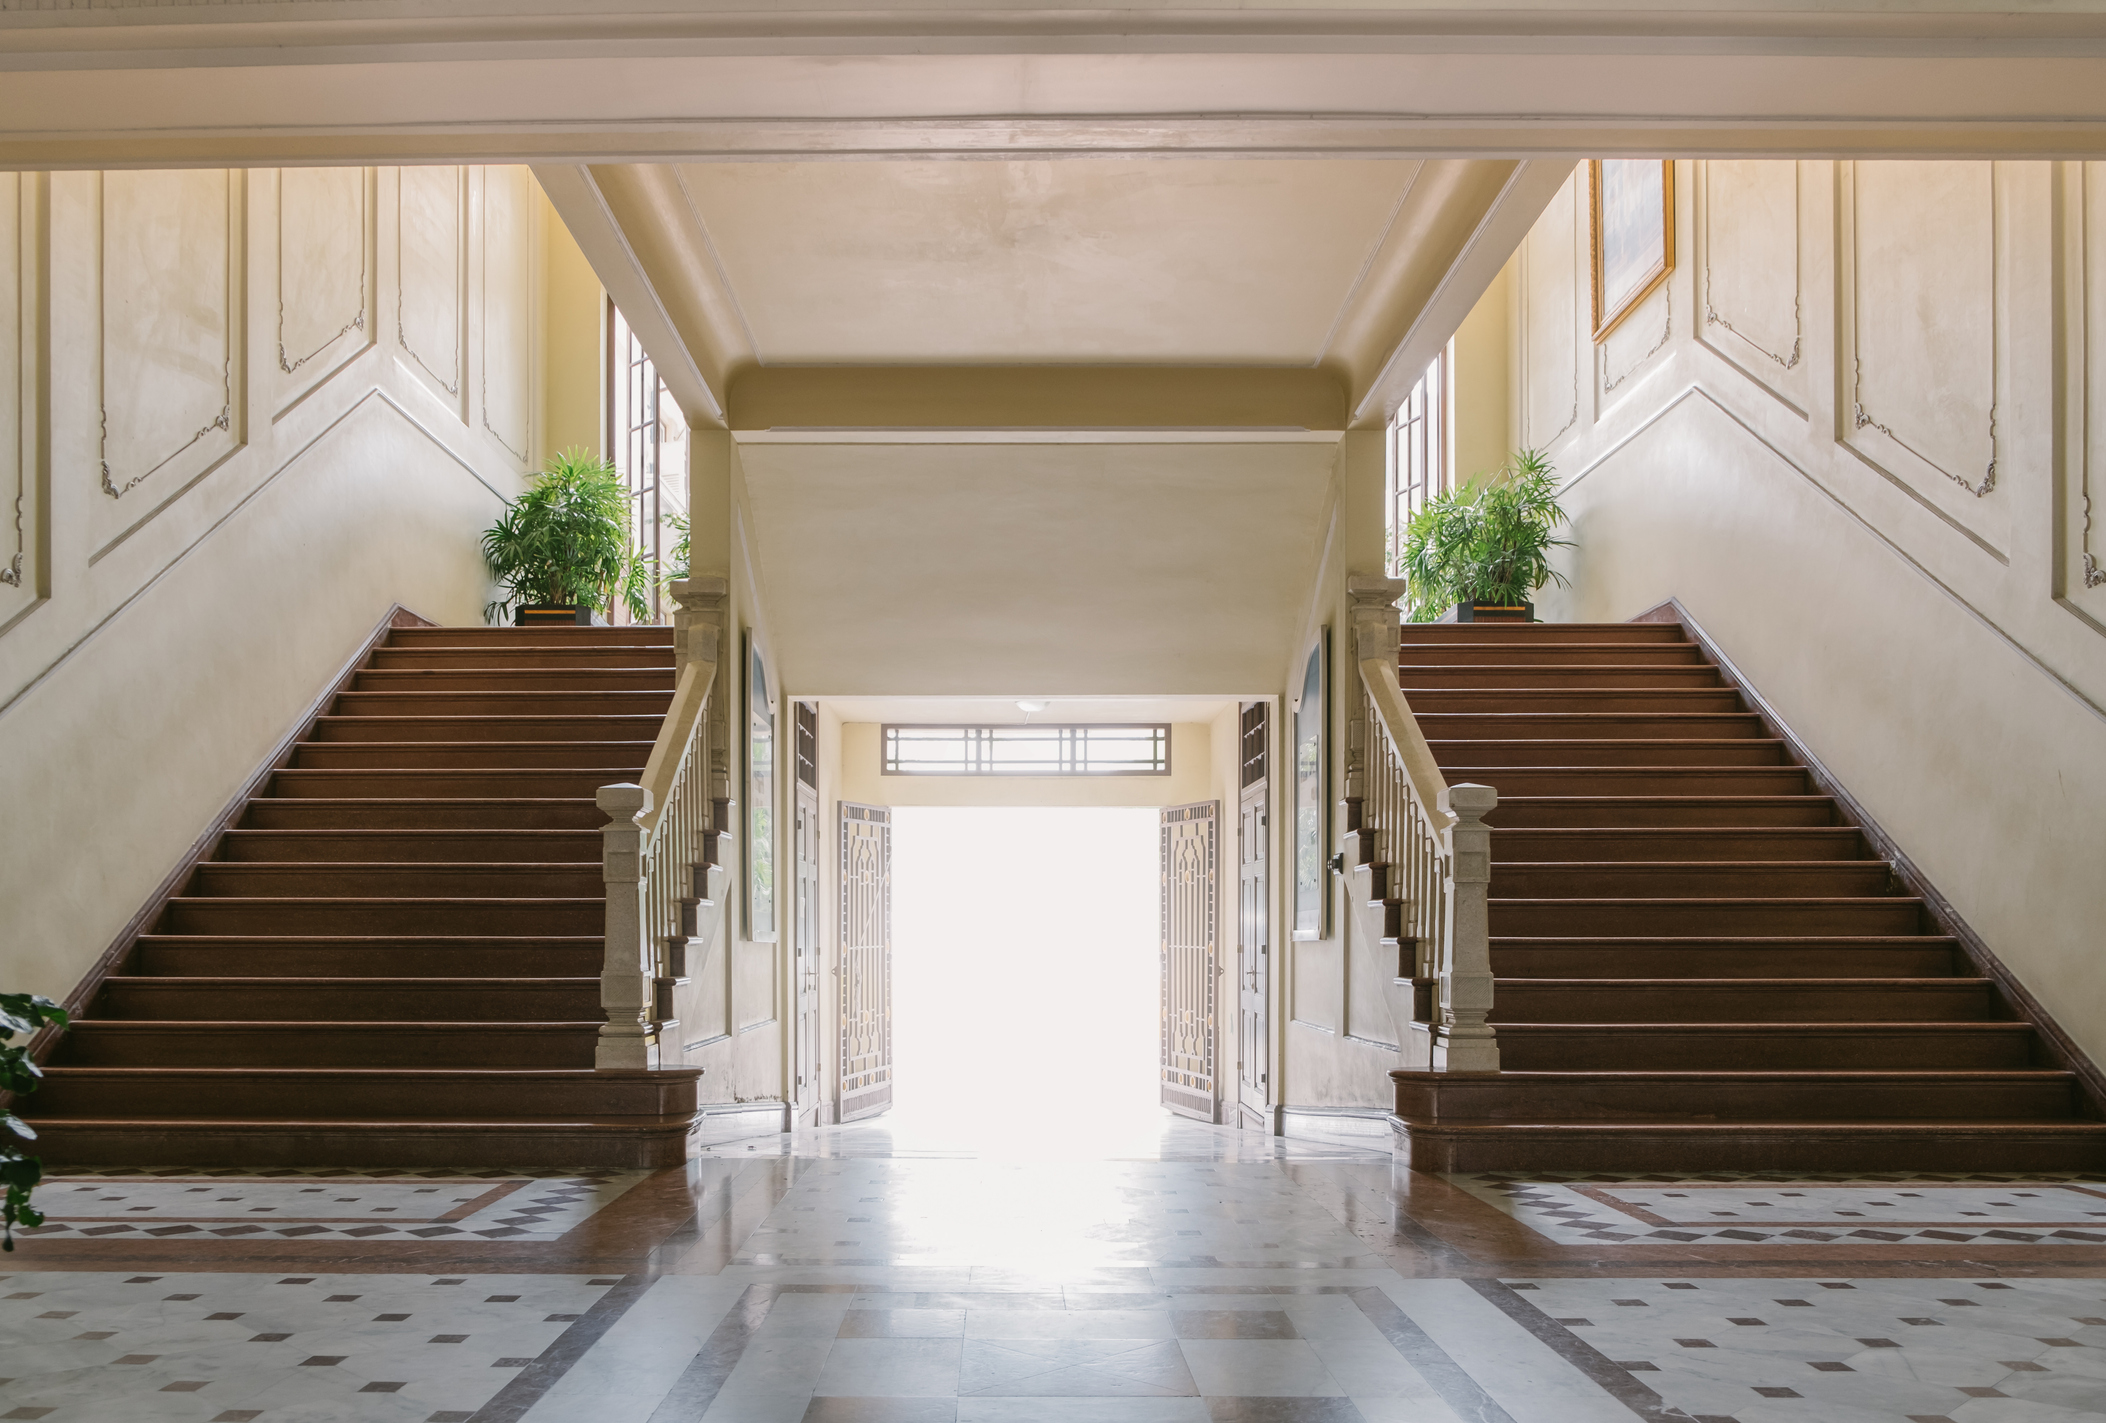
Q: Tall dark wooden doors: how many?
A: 2